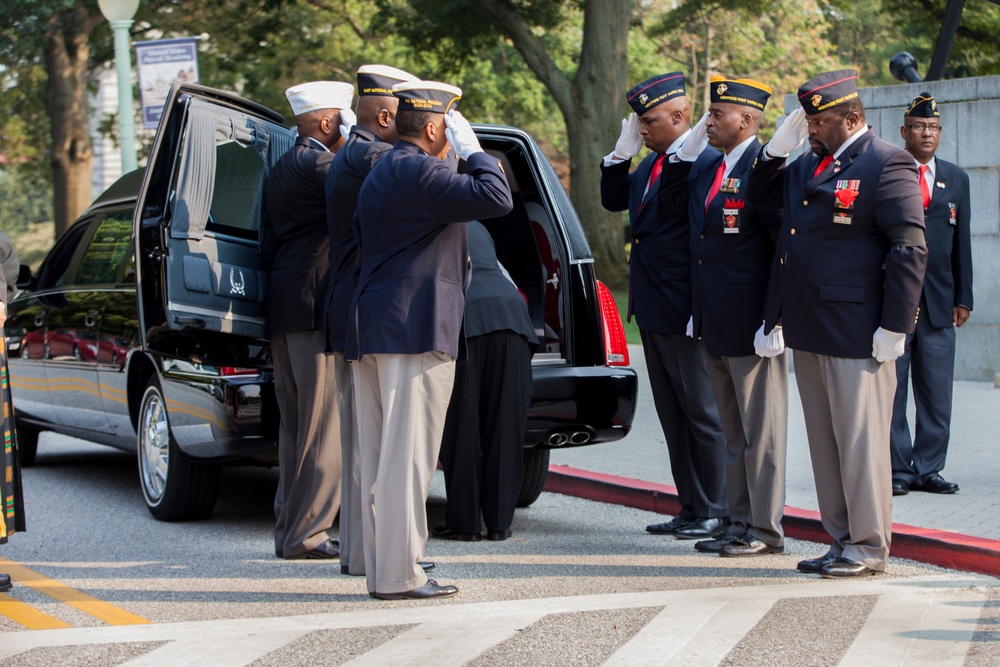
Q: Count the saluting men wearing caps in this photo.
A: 6